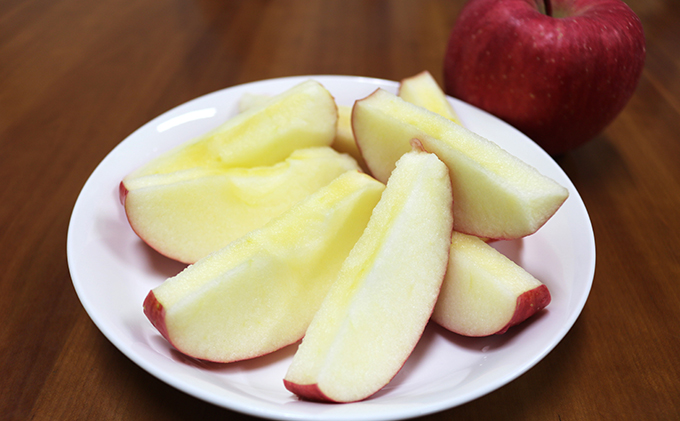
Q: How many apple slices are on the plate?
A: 8